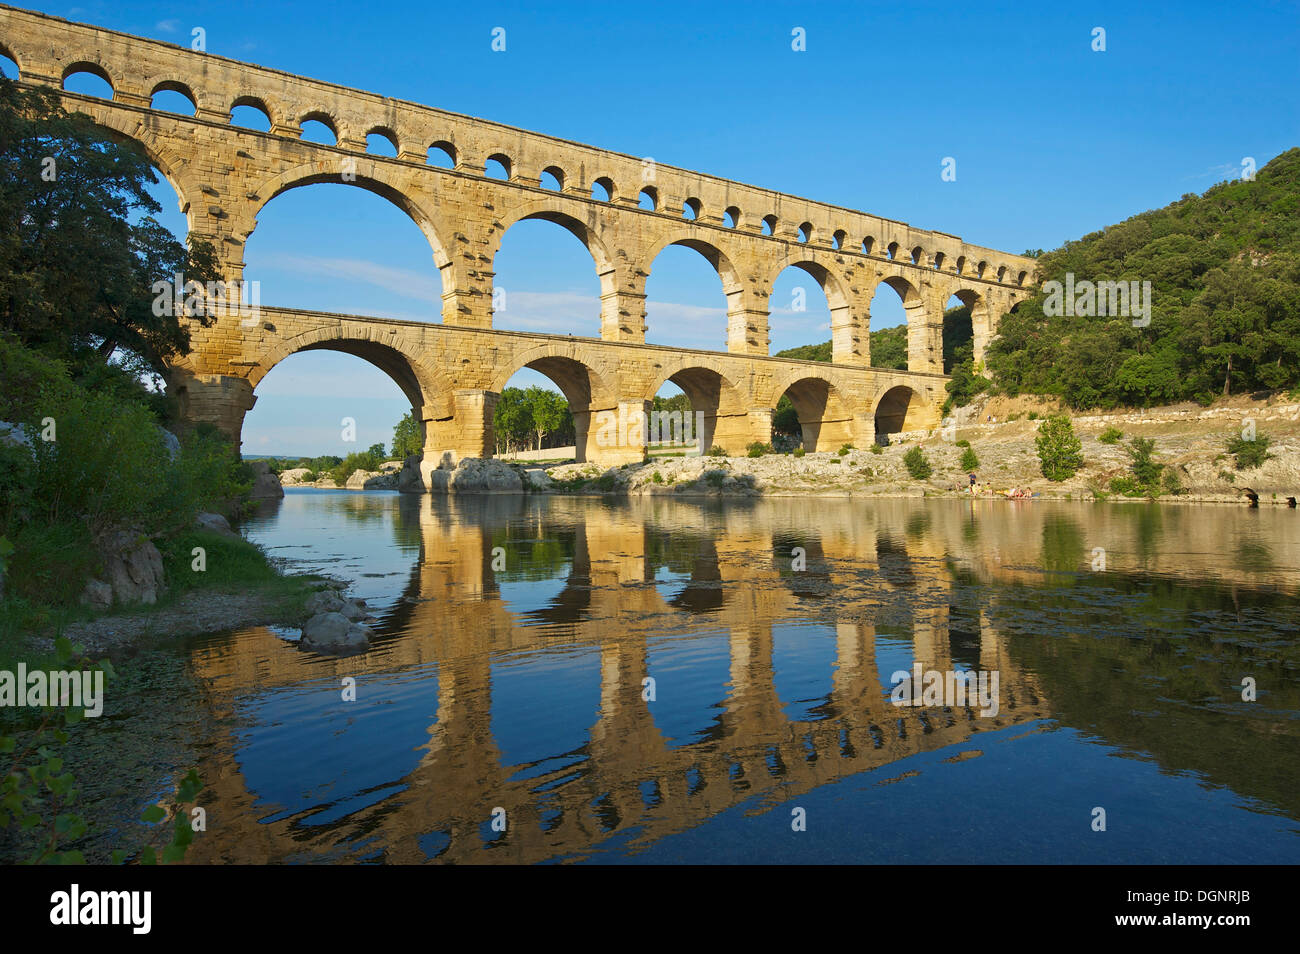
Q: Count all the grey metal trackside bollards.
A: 0